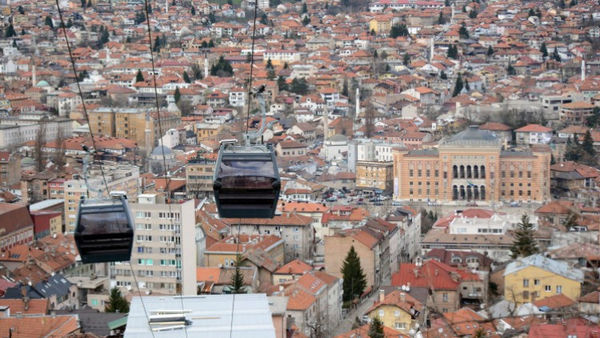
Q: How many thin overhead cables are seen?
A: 3